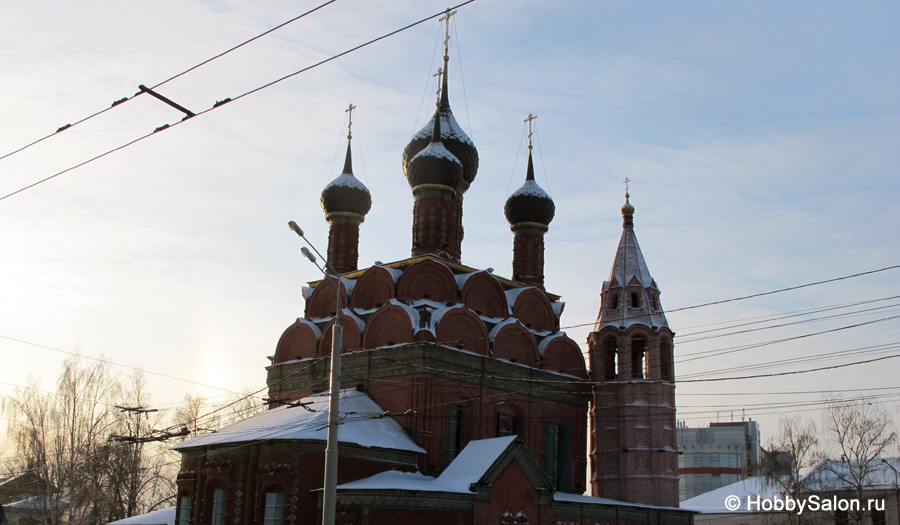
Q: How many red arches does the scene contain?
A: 11